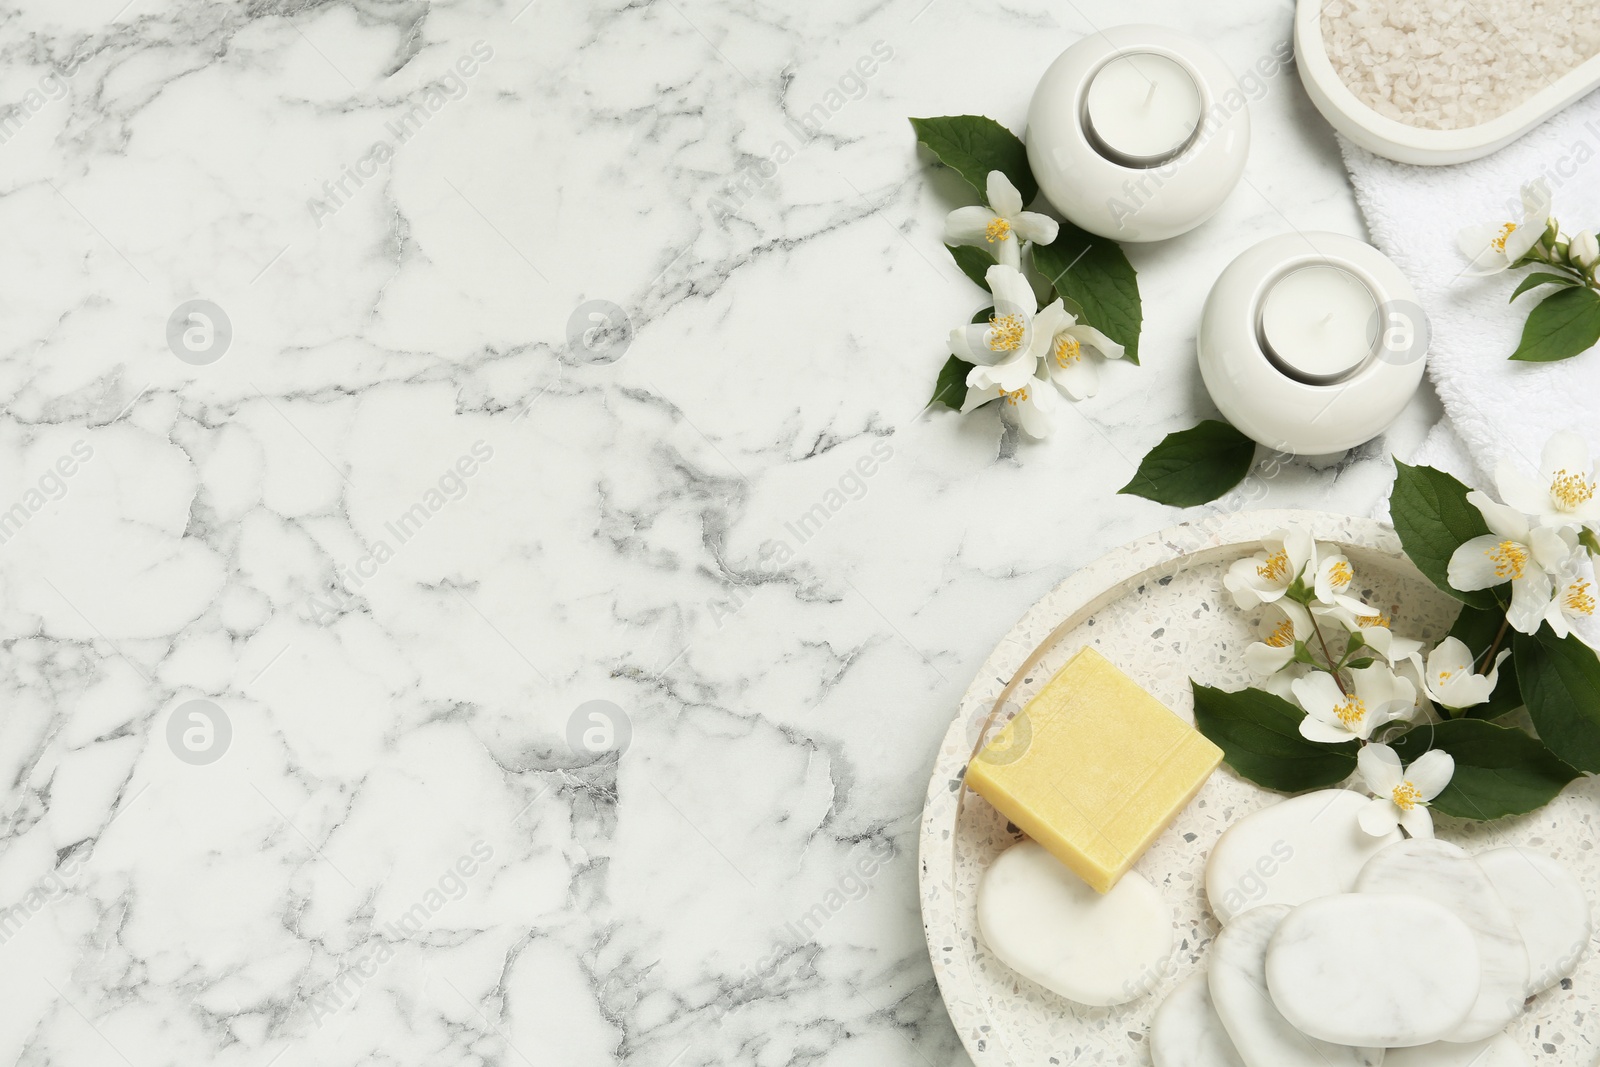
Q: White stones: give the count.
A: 8